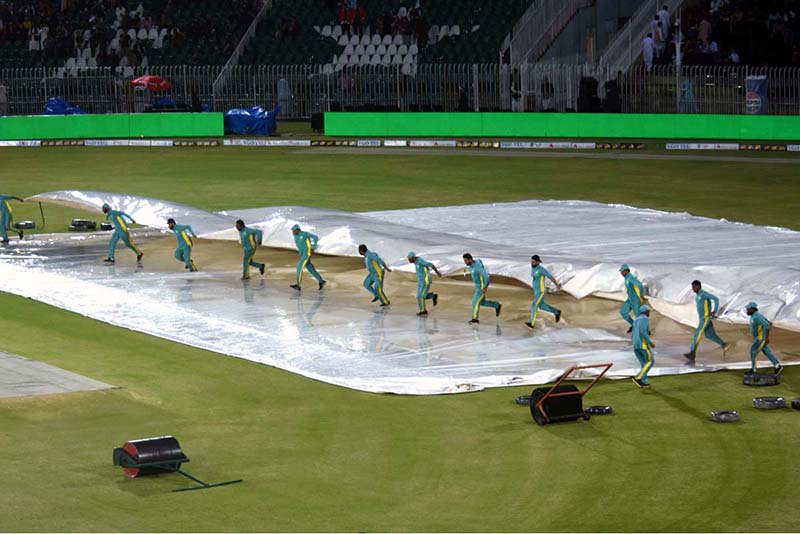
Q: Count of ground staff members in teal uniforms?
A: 13